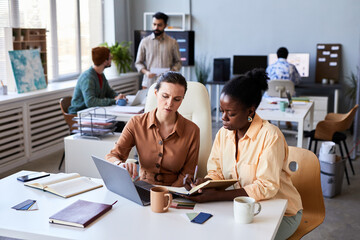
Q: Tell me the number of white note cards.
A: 6